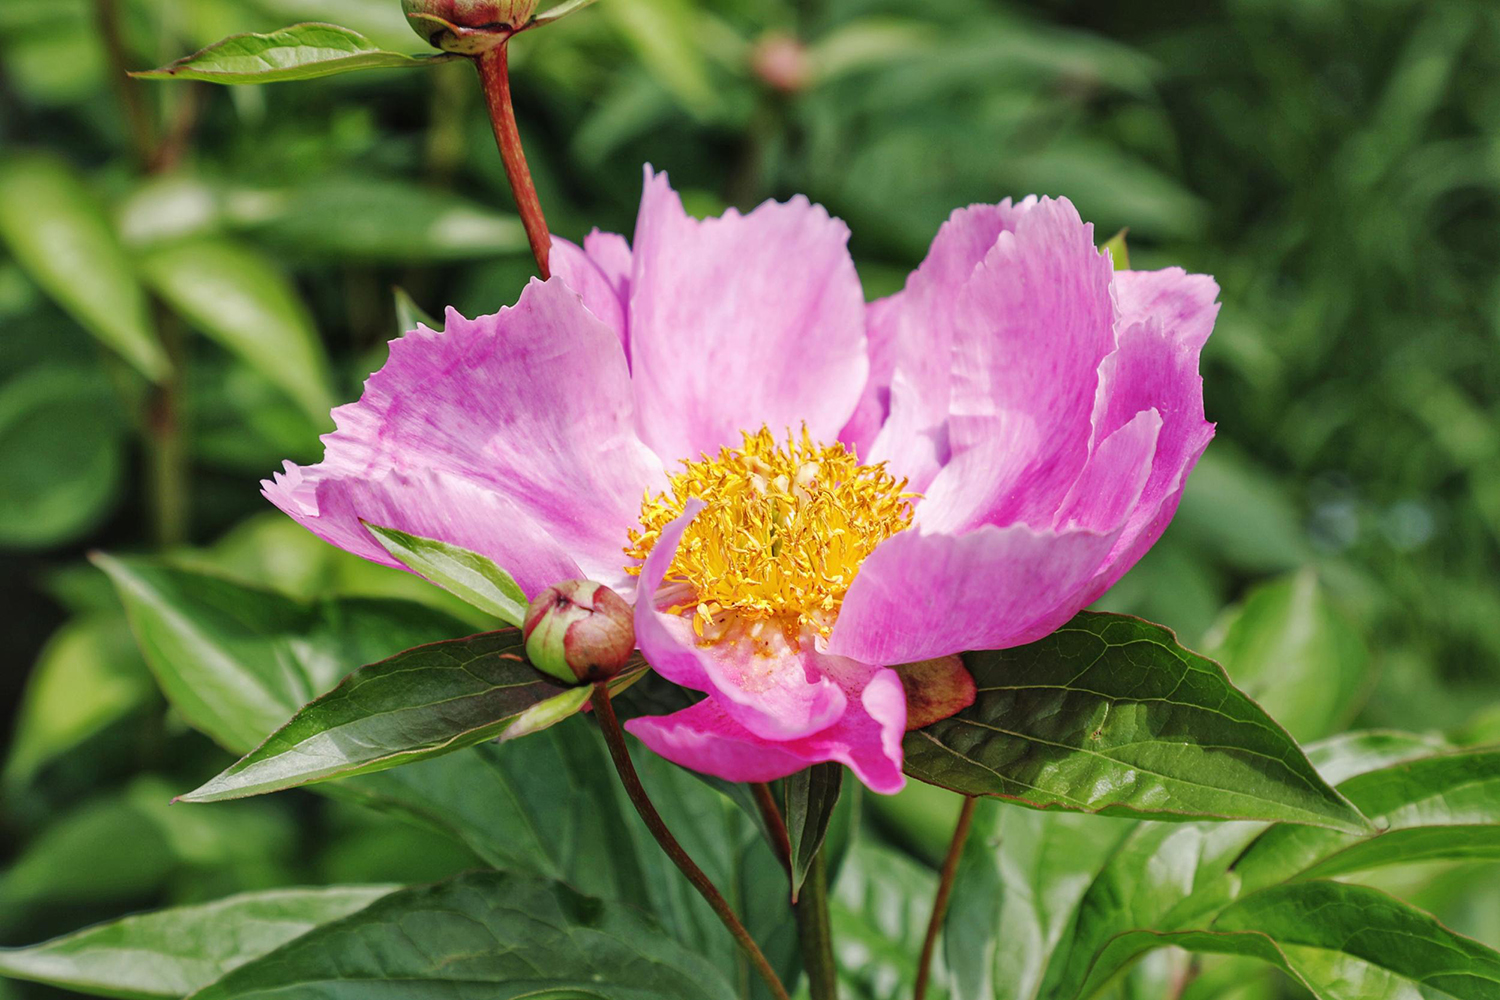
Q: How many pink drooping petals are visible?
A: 2